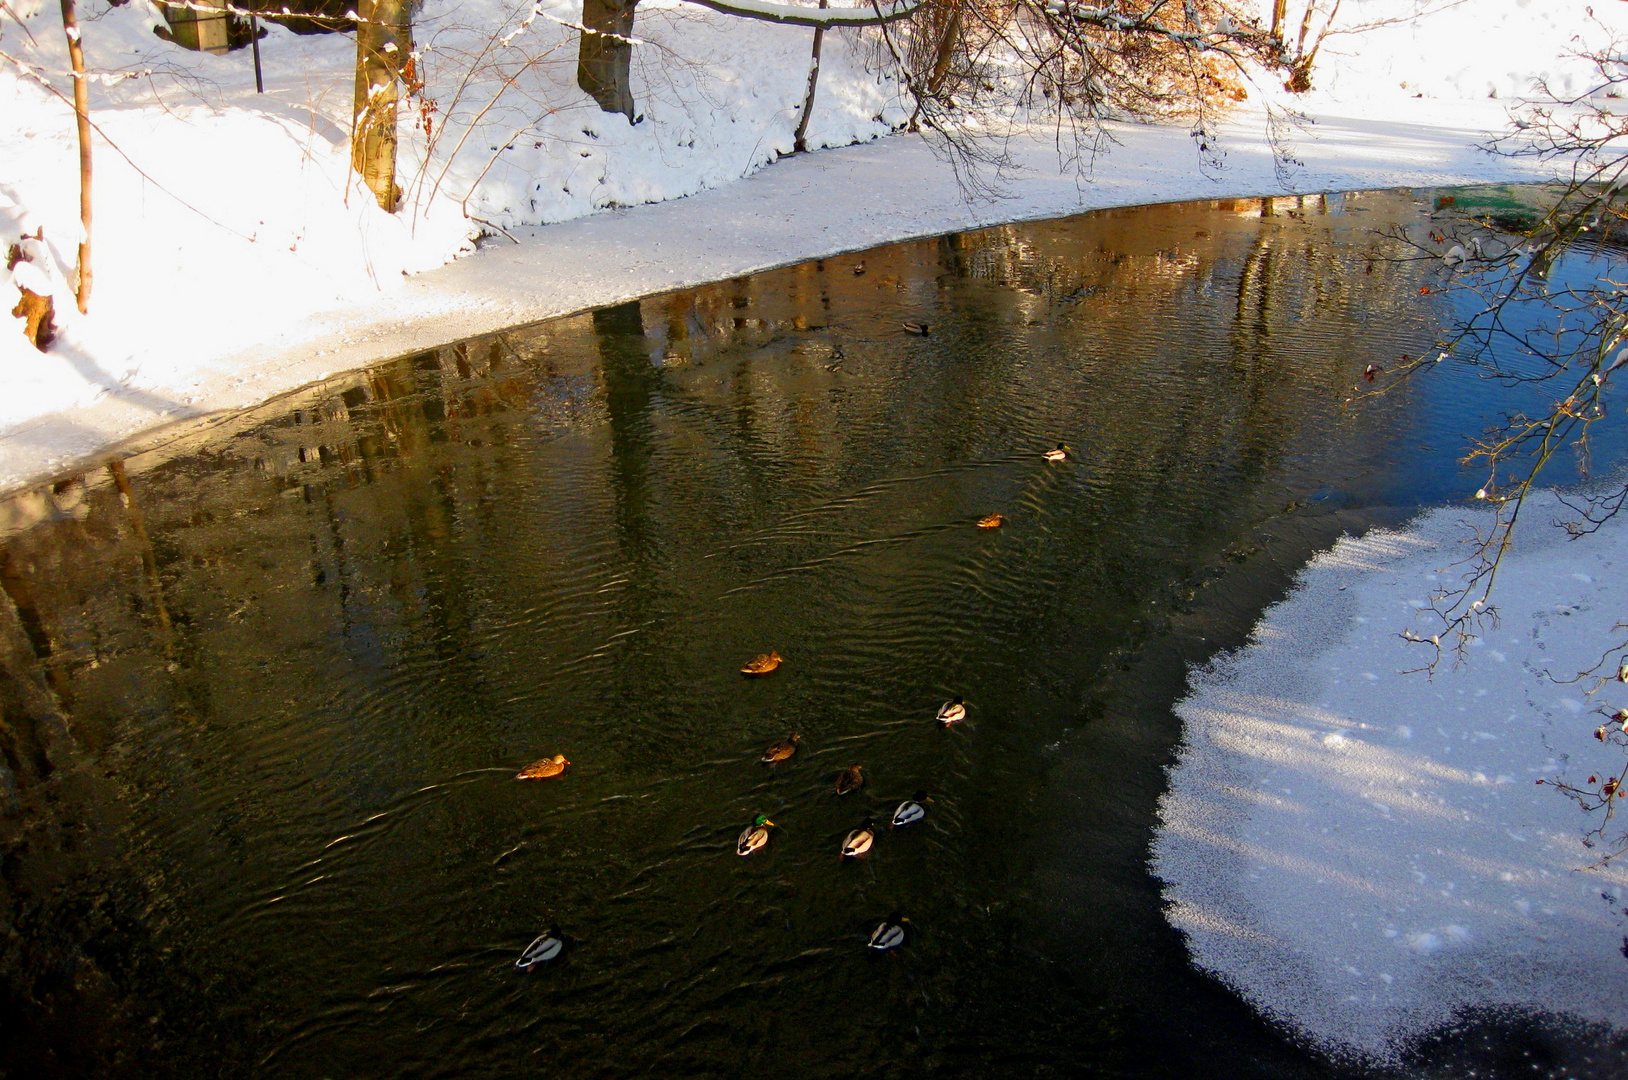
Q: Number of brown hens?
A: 5